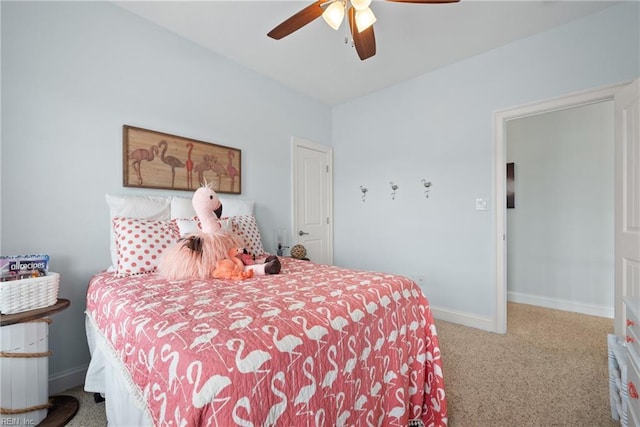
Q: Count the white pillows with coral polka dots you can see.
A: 2